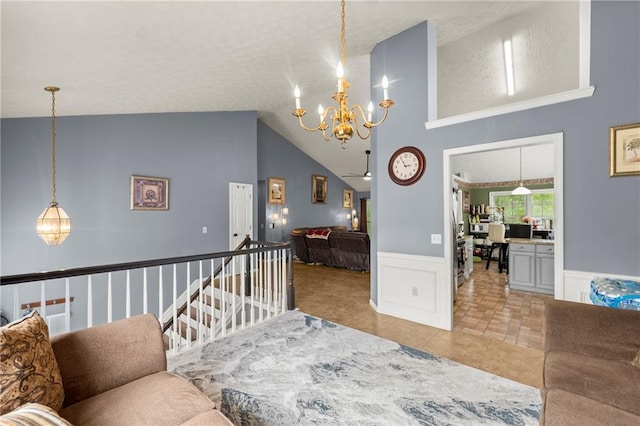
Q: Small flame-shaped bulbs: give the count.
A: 5